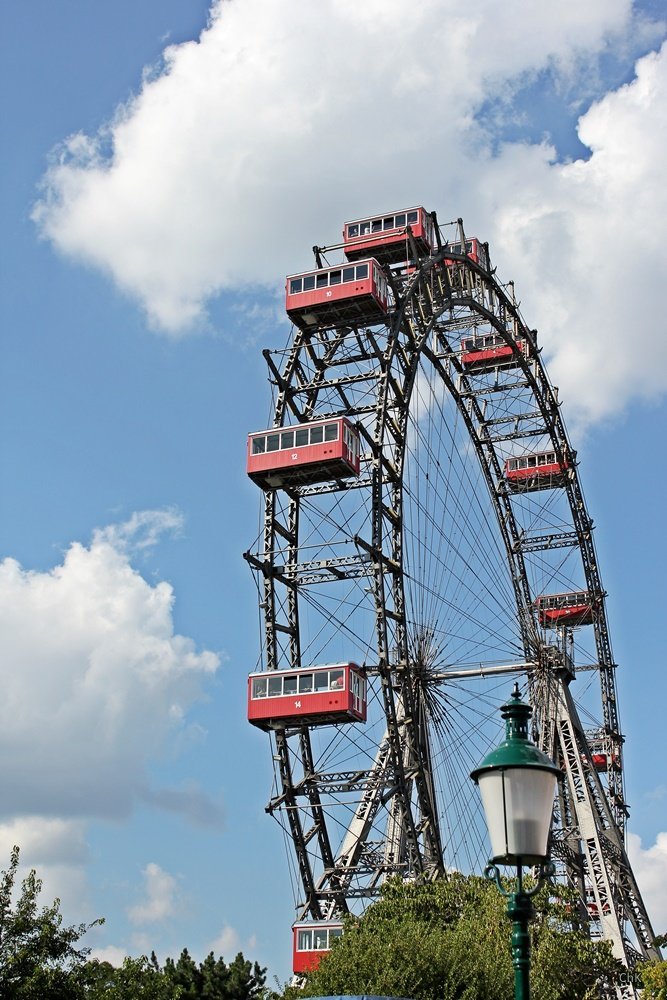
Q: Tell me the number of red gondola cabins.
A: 11